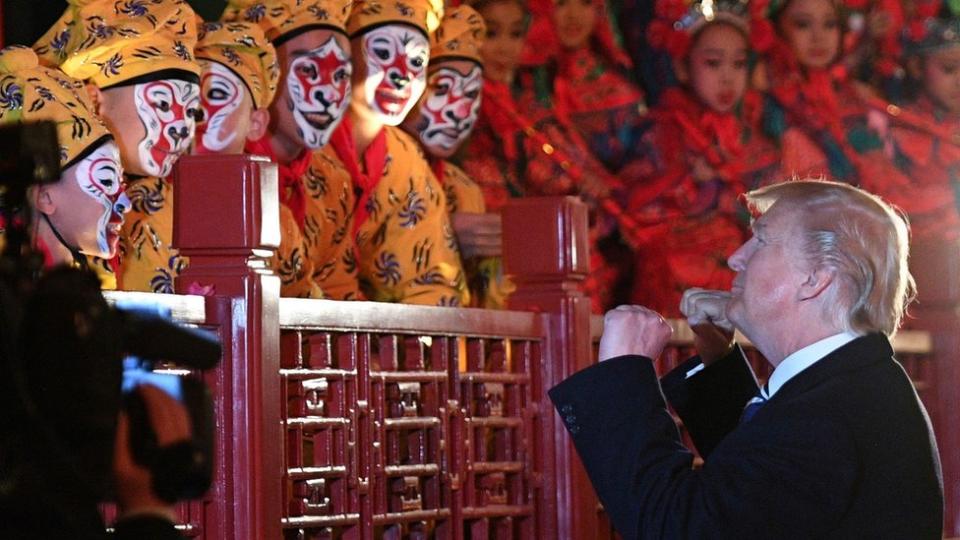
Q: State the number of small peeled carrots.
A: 0